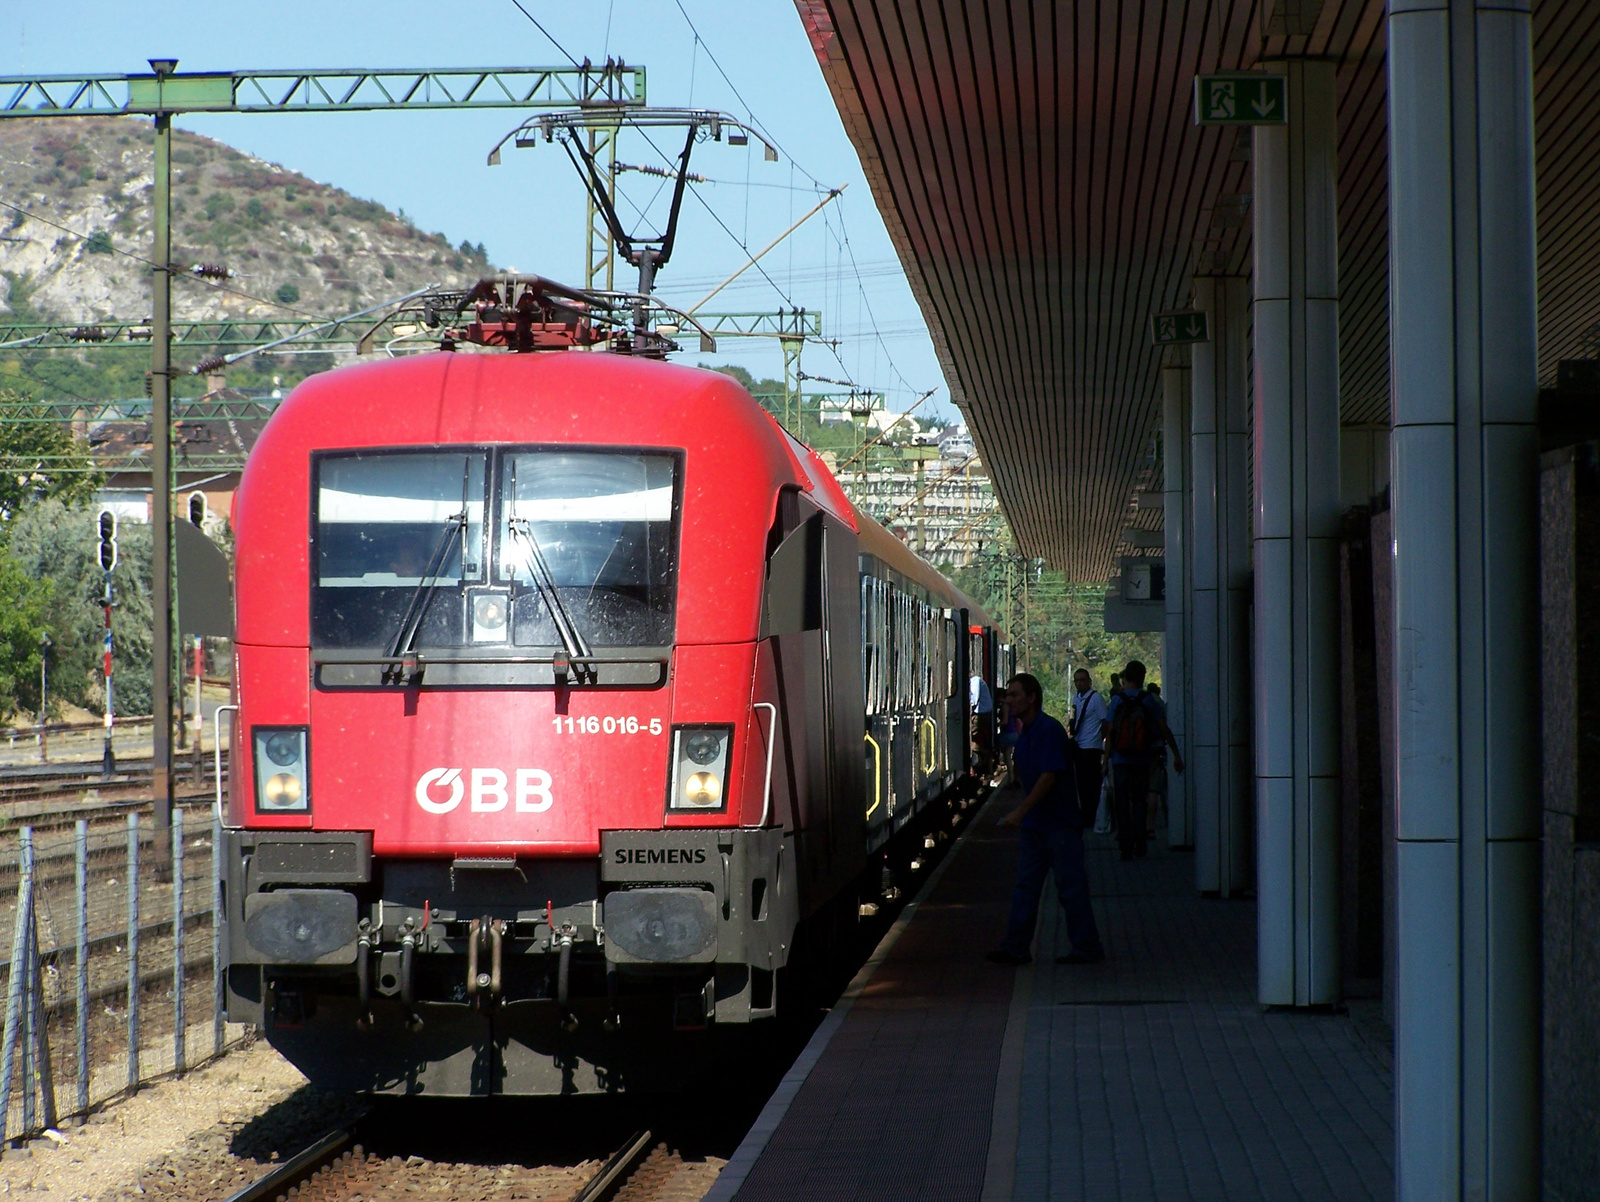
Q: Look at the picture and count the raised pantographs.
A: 1